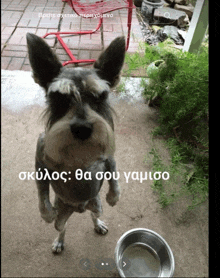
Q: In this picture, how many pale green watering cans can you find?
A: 1